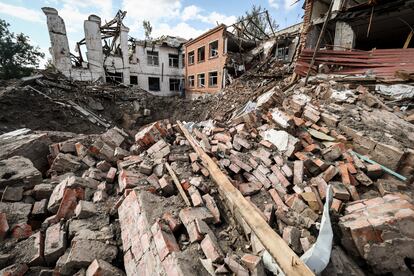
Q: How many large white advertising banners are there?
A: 0